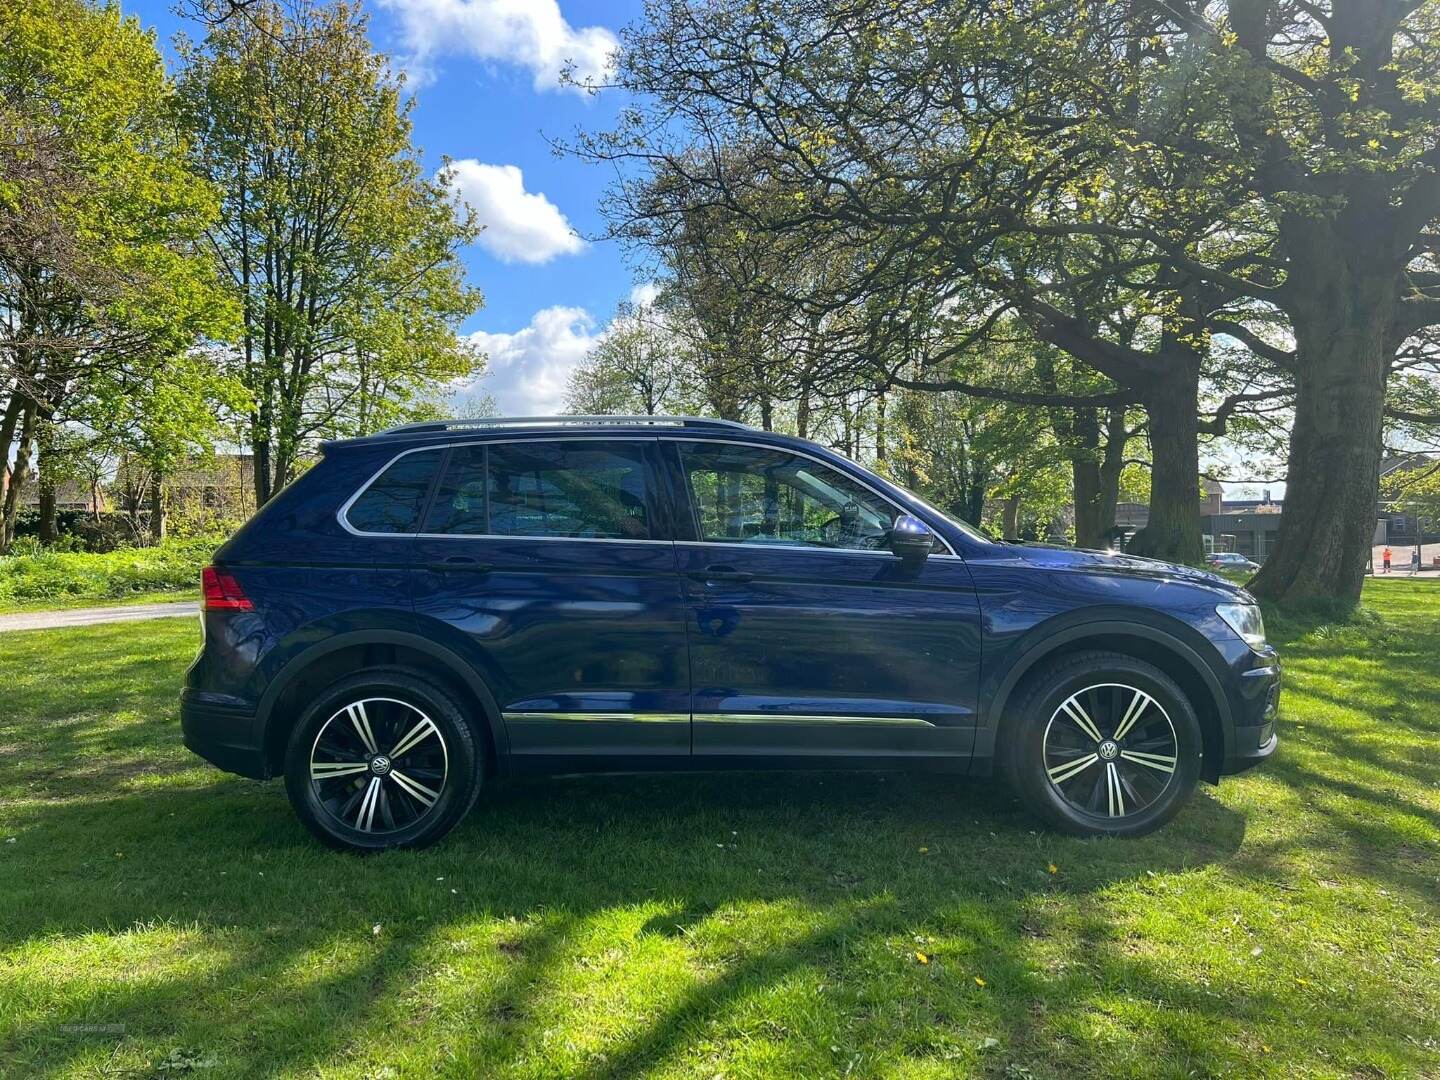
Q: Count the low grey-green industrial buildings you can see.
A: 1